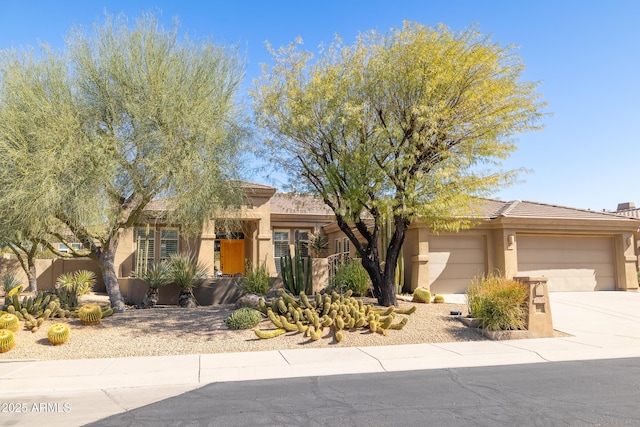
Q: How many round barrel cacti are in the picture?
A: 6